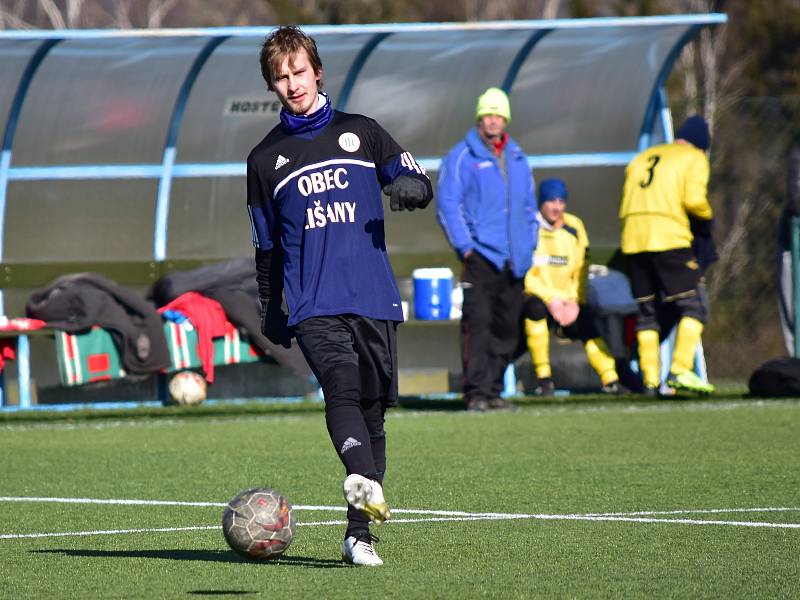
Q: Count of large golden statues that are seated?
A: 0